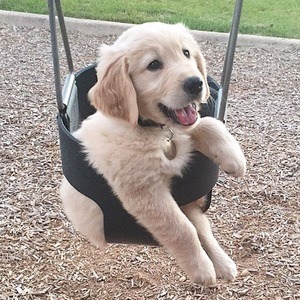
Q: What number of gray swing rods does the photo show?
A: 3